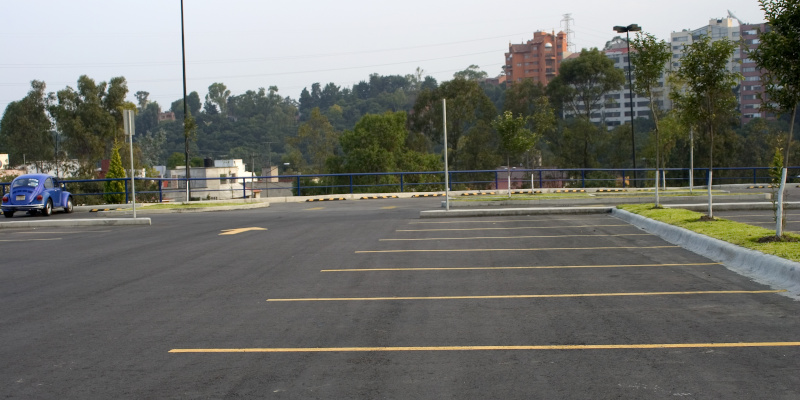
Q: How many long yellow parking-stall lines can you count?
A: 7